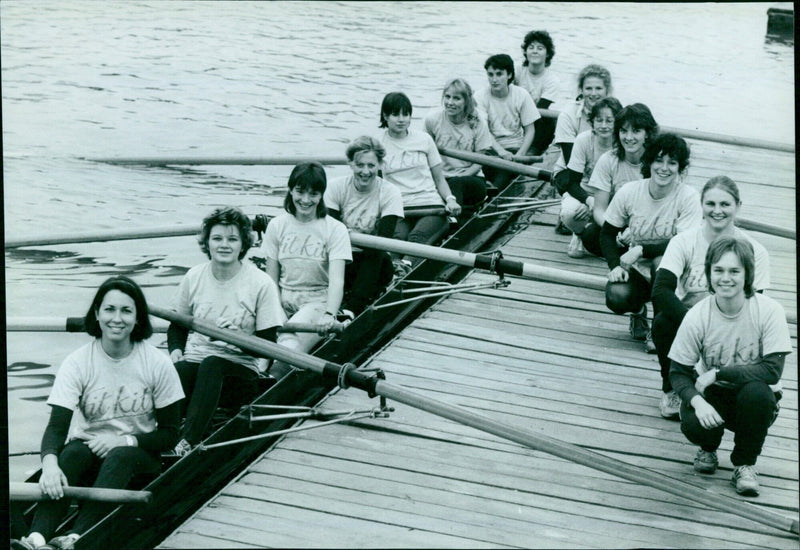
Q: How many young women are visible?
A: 14